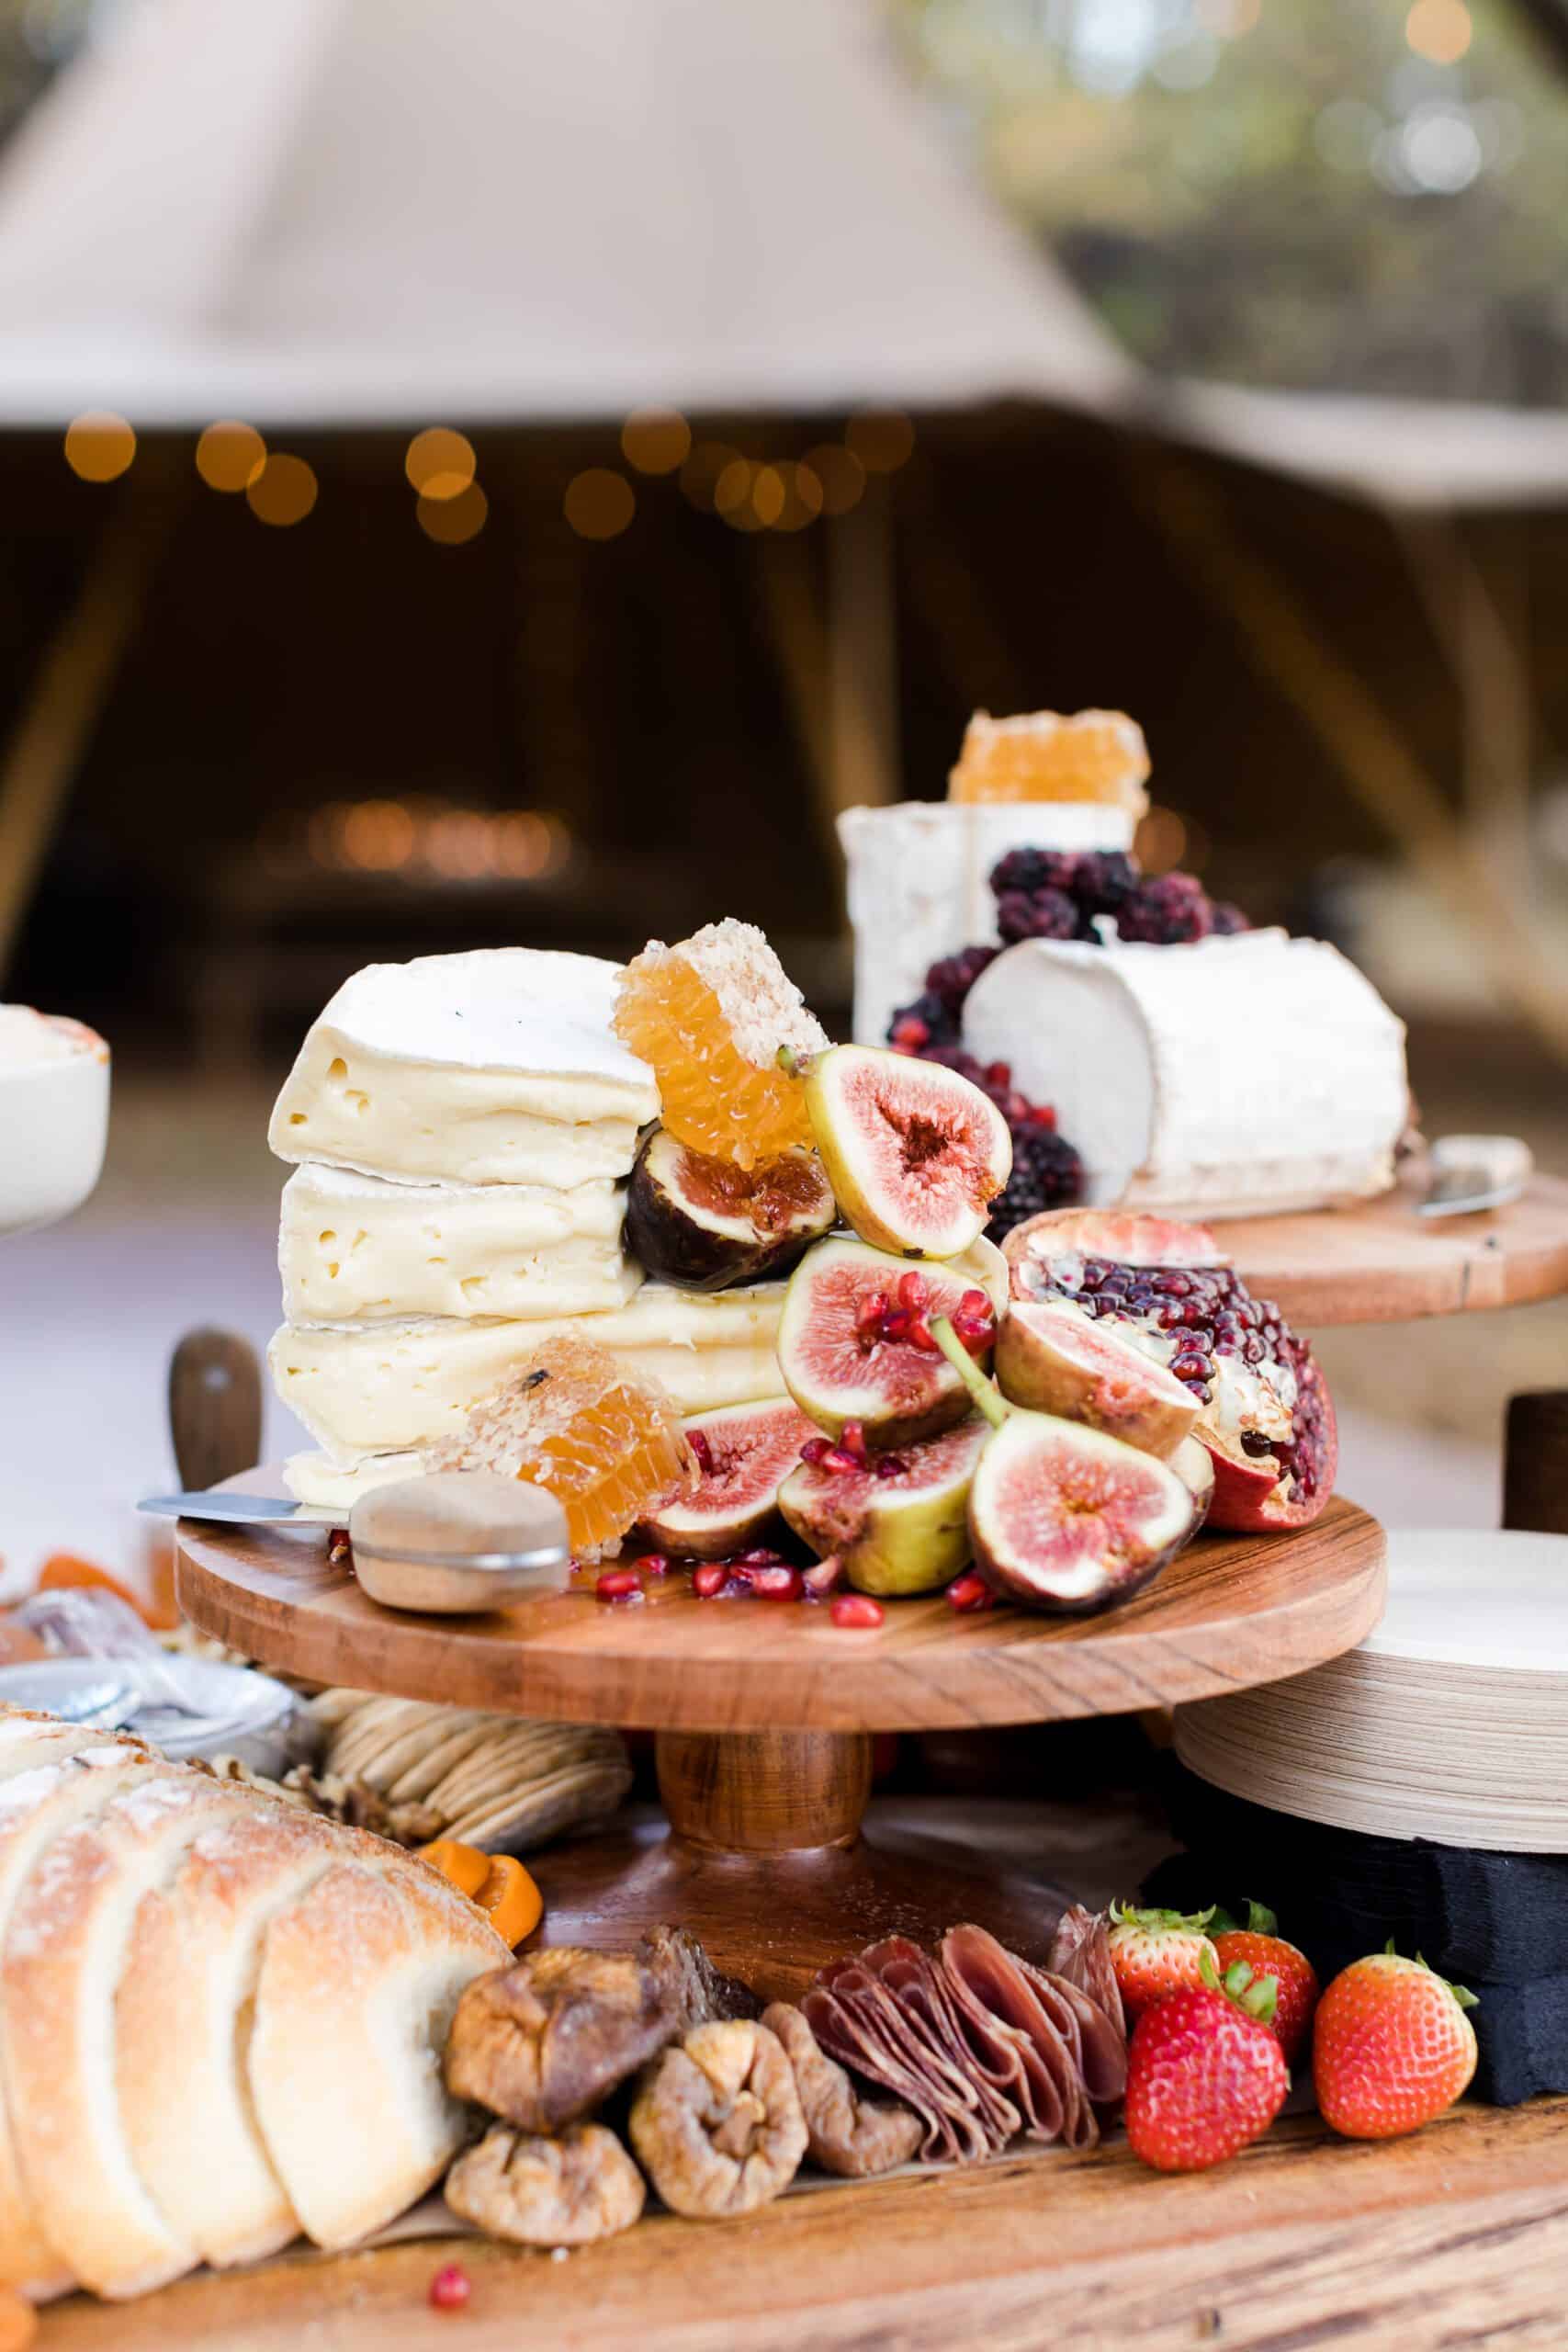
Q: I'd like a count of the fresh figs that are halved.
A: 7